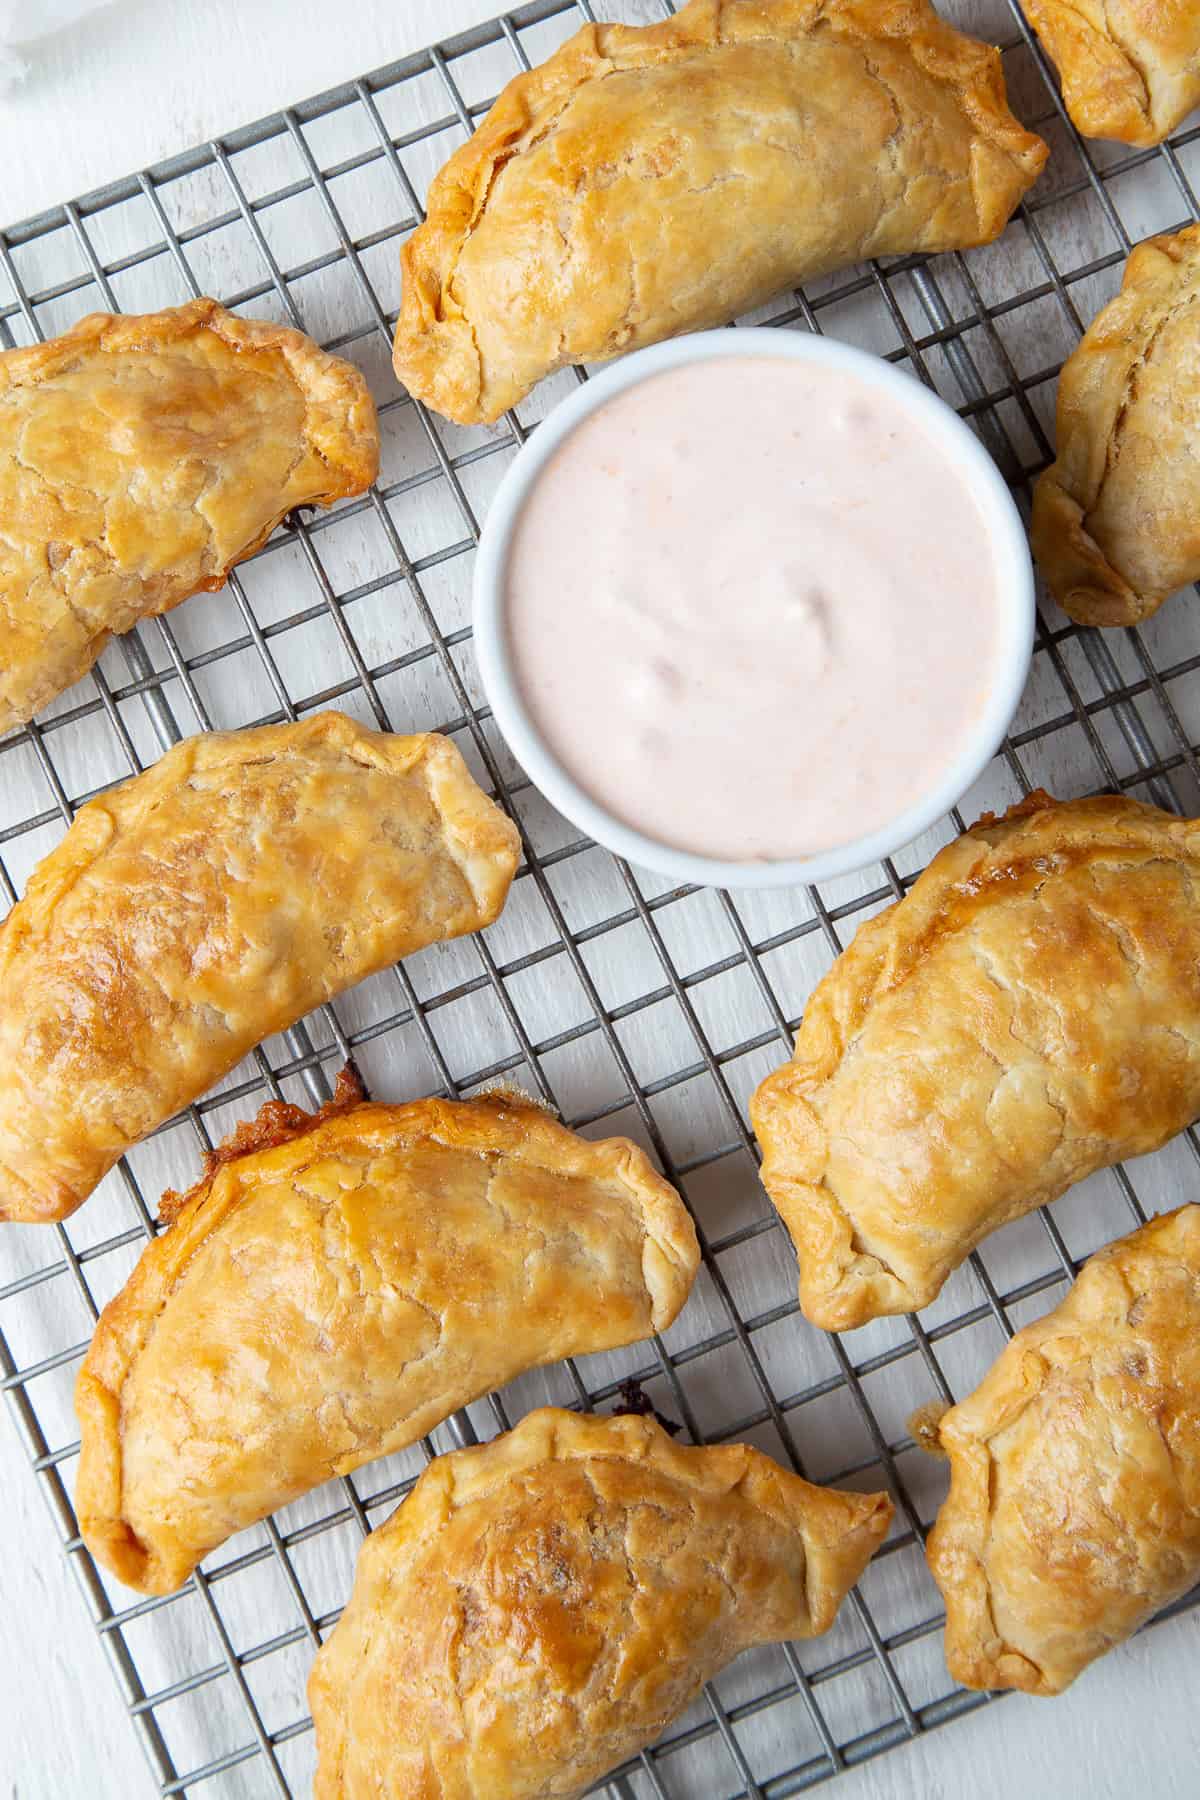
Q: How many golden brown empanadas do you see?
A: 9